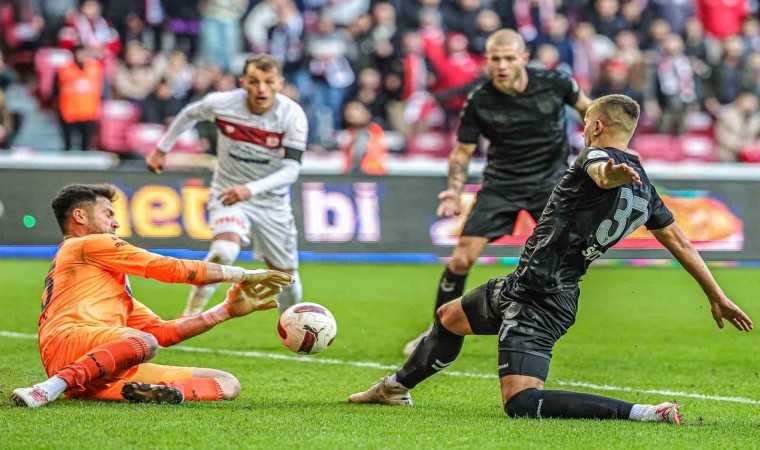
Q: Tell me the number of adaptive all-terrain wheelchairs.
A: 0